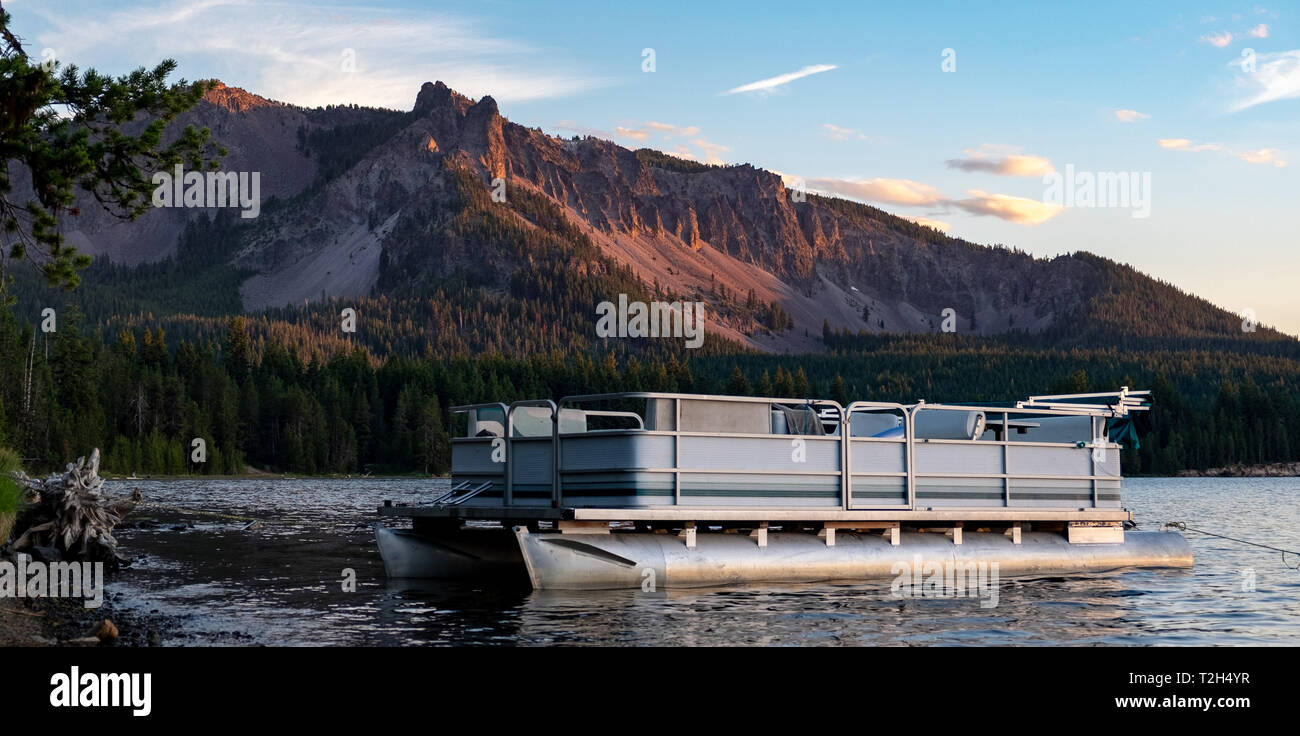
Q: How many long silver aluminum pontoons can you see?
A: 2